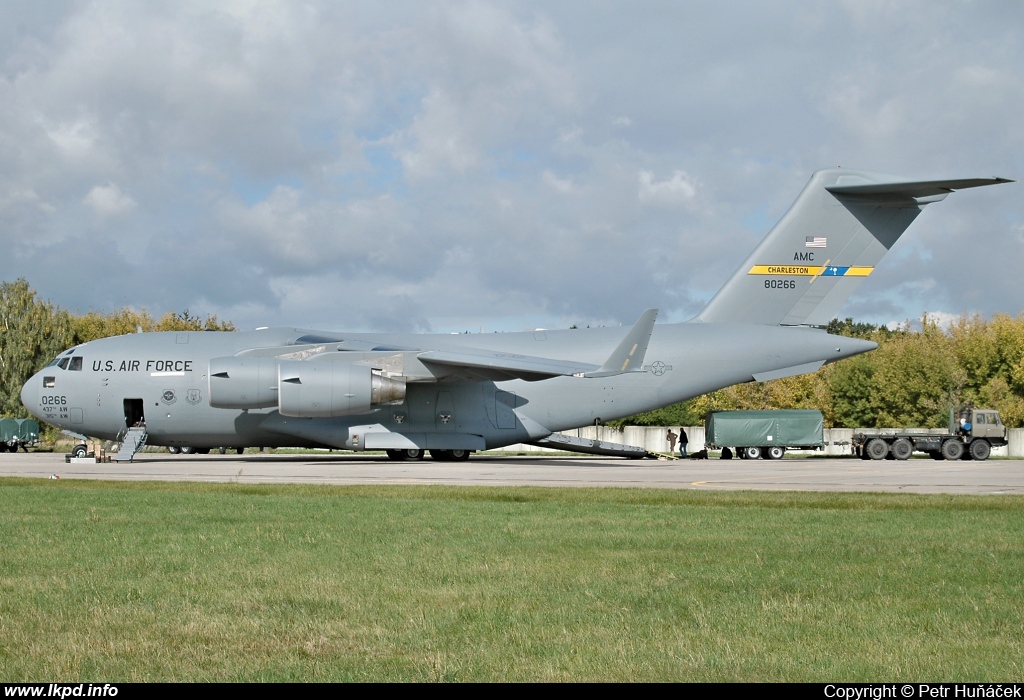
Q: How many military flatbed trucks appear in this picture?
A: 1